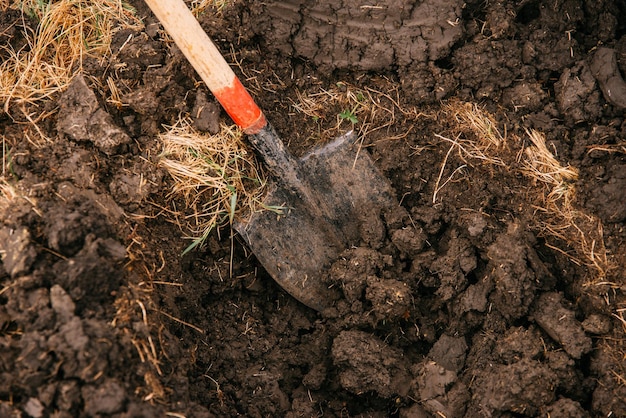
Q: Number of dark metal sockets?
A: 1